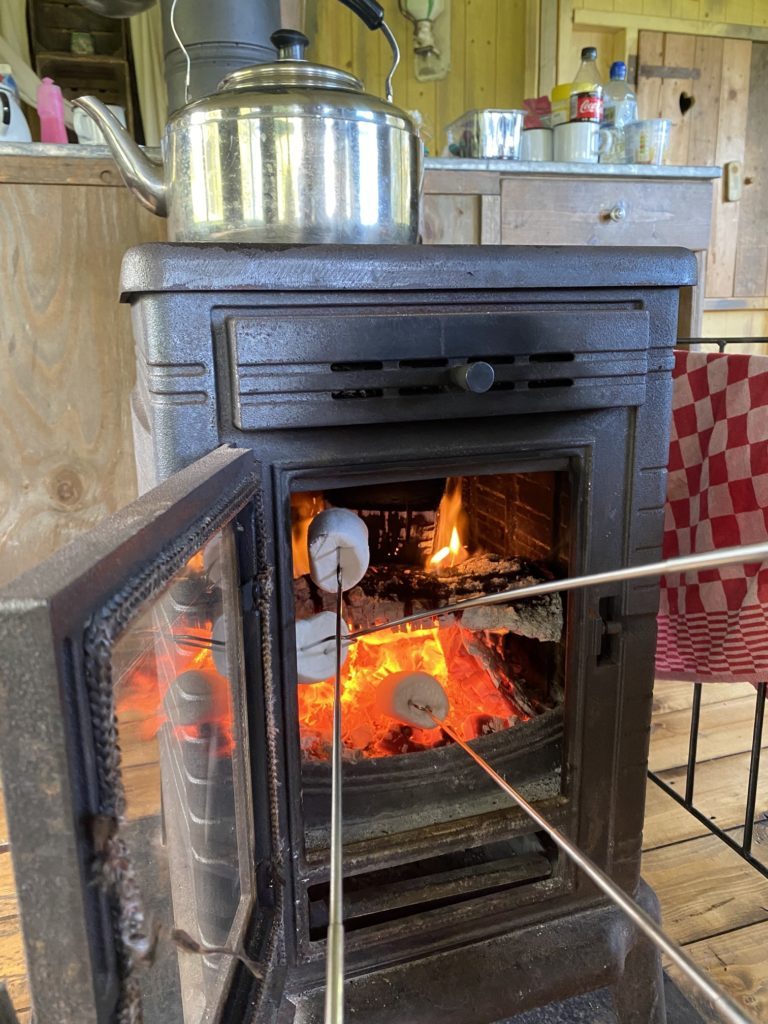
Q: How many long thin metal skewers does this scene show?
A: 3